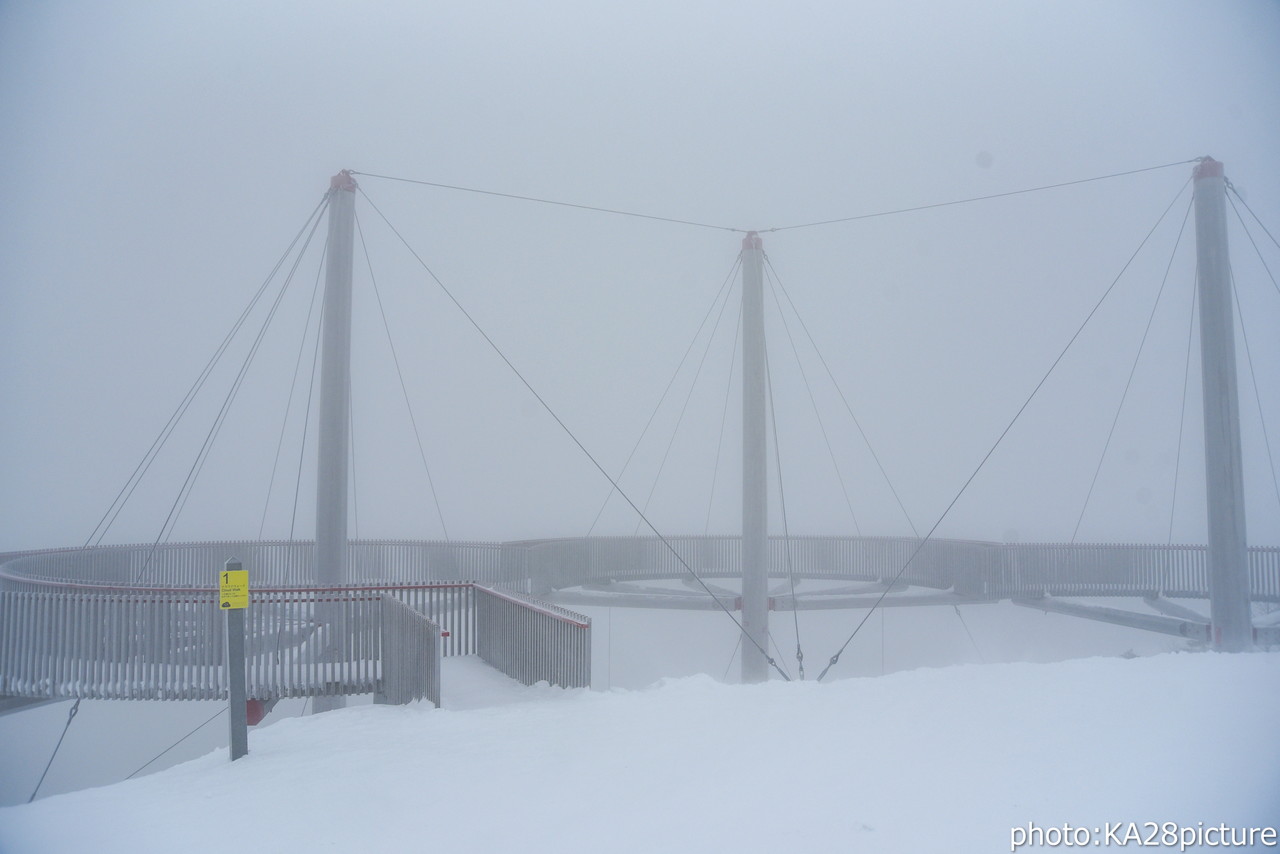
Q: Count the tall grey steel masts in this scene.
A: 3